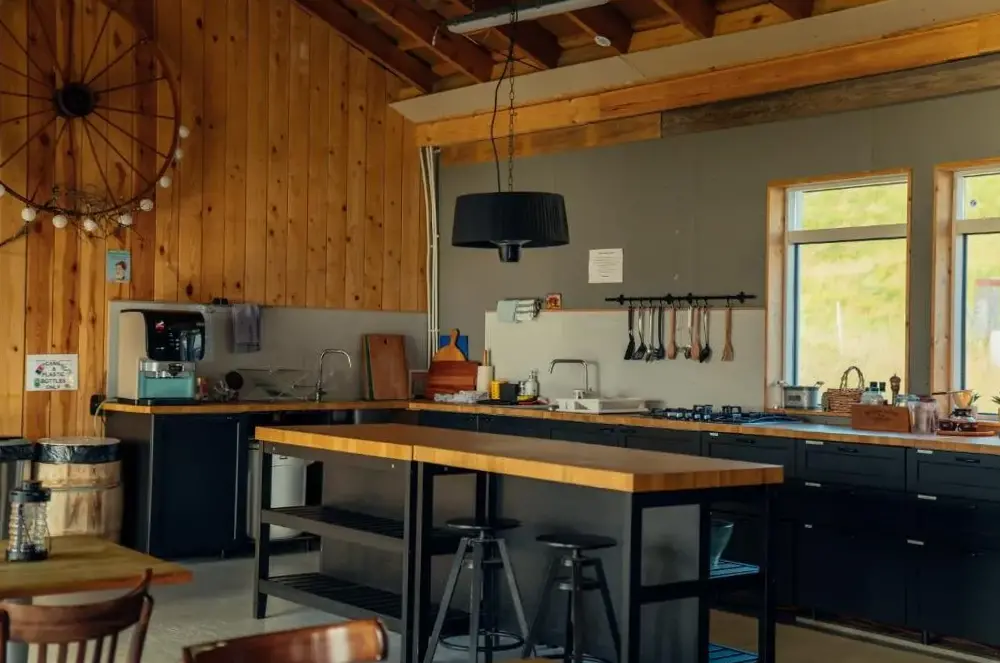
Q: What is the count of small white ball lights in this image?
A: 9